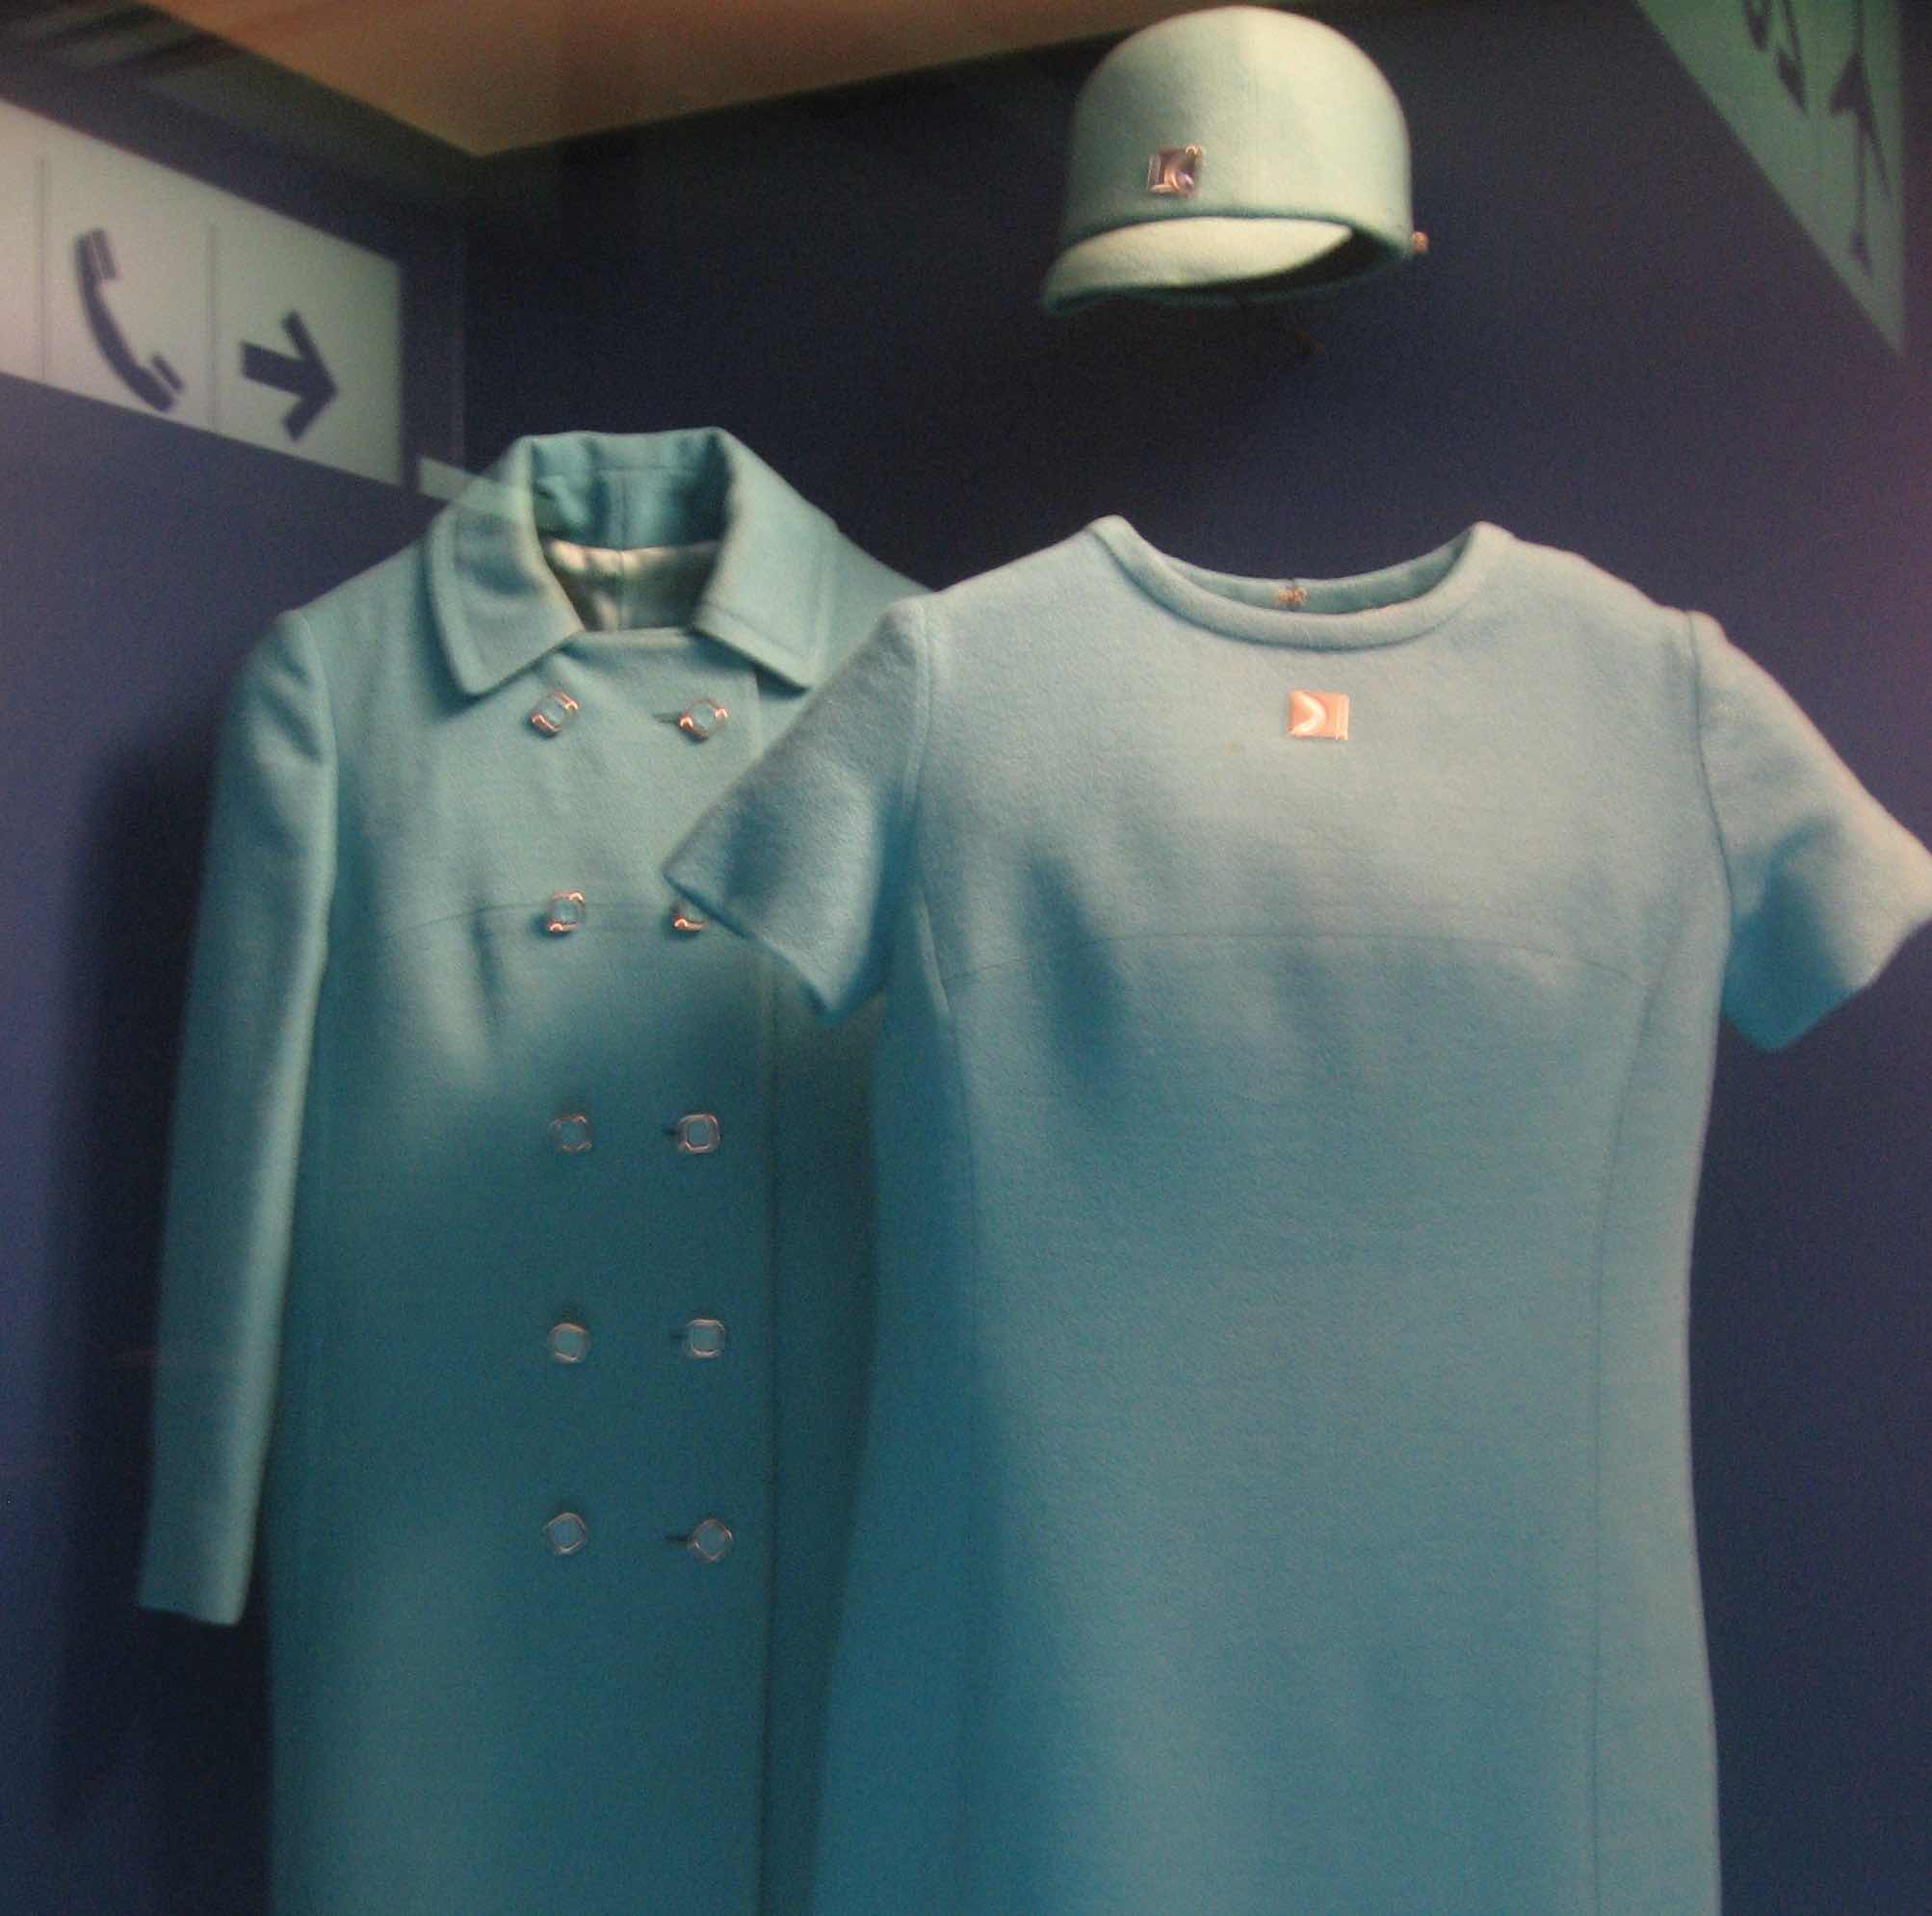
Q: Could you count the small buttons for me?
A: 10